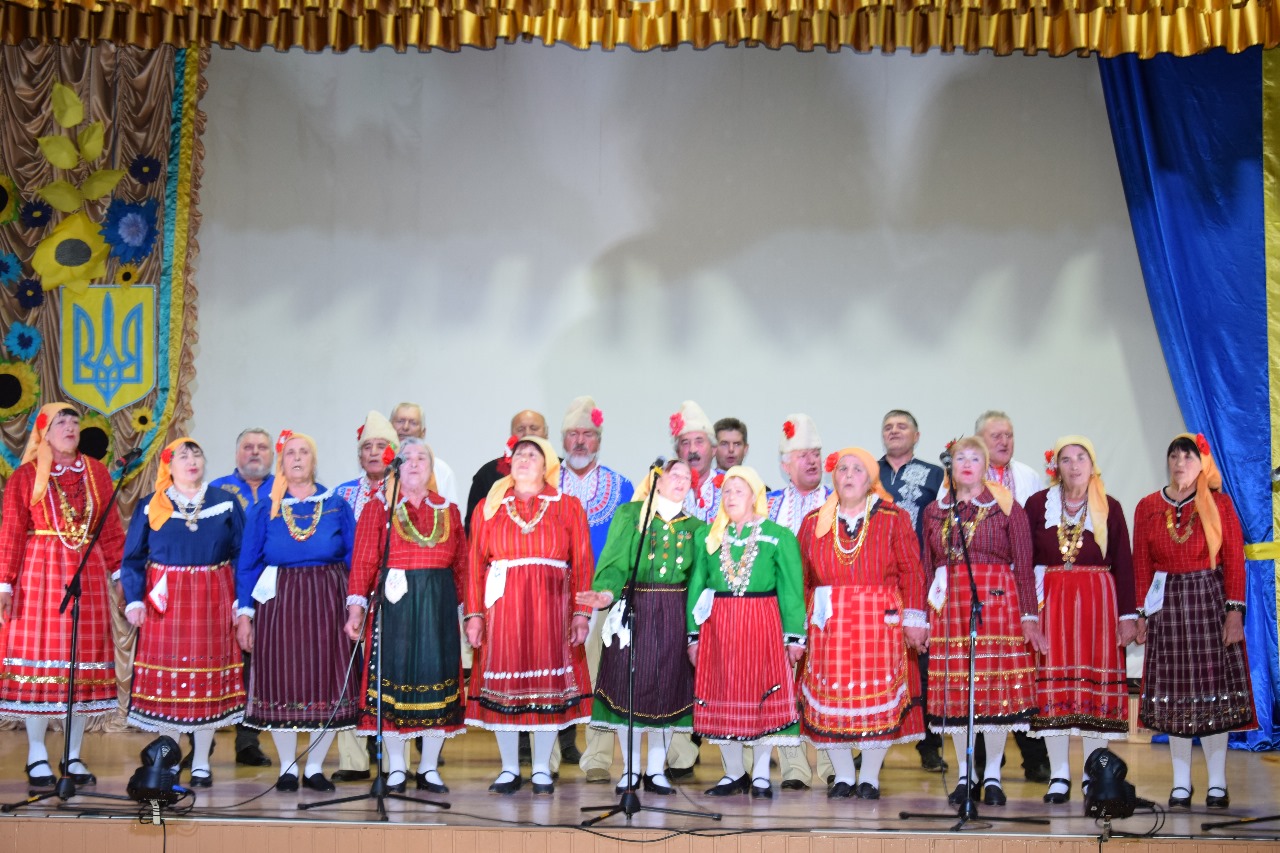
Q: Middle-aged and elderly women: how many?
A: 11